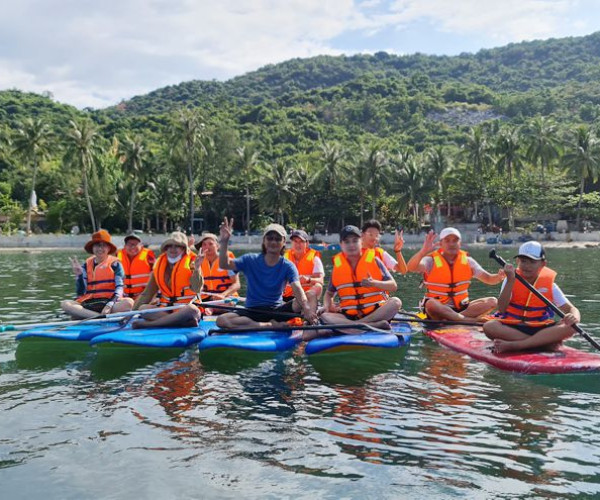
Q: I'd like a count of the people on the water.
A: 10